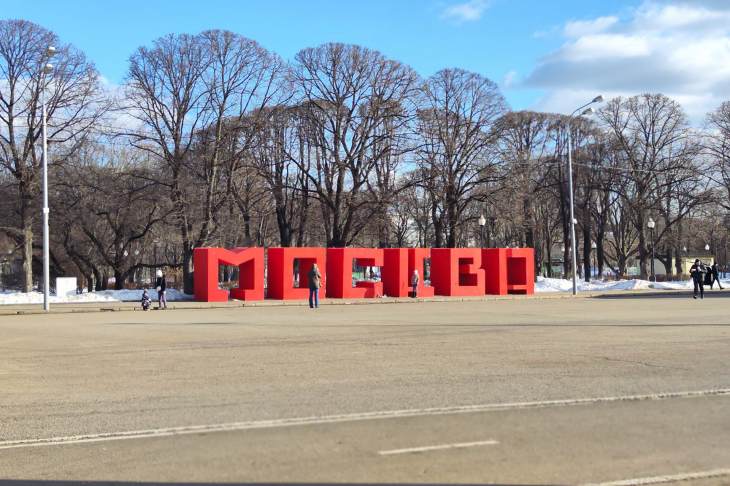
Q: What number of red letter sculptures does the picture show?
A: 6